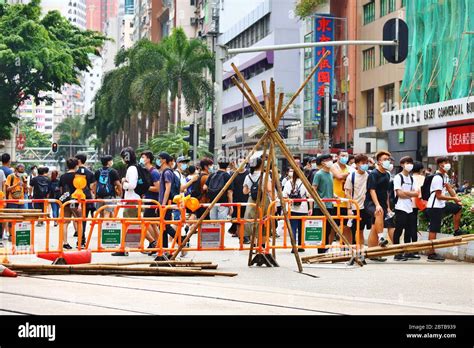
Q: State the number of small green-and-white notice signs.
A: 3